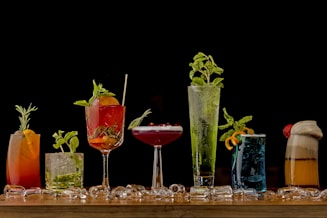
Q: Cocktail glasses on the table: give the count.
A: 7